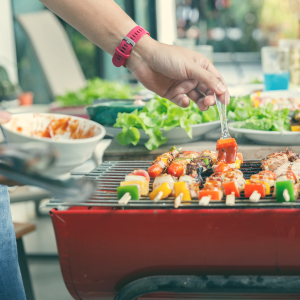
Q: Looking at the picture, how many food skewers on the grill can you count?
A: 7